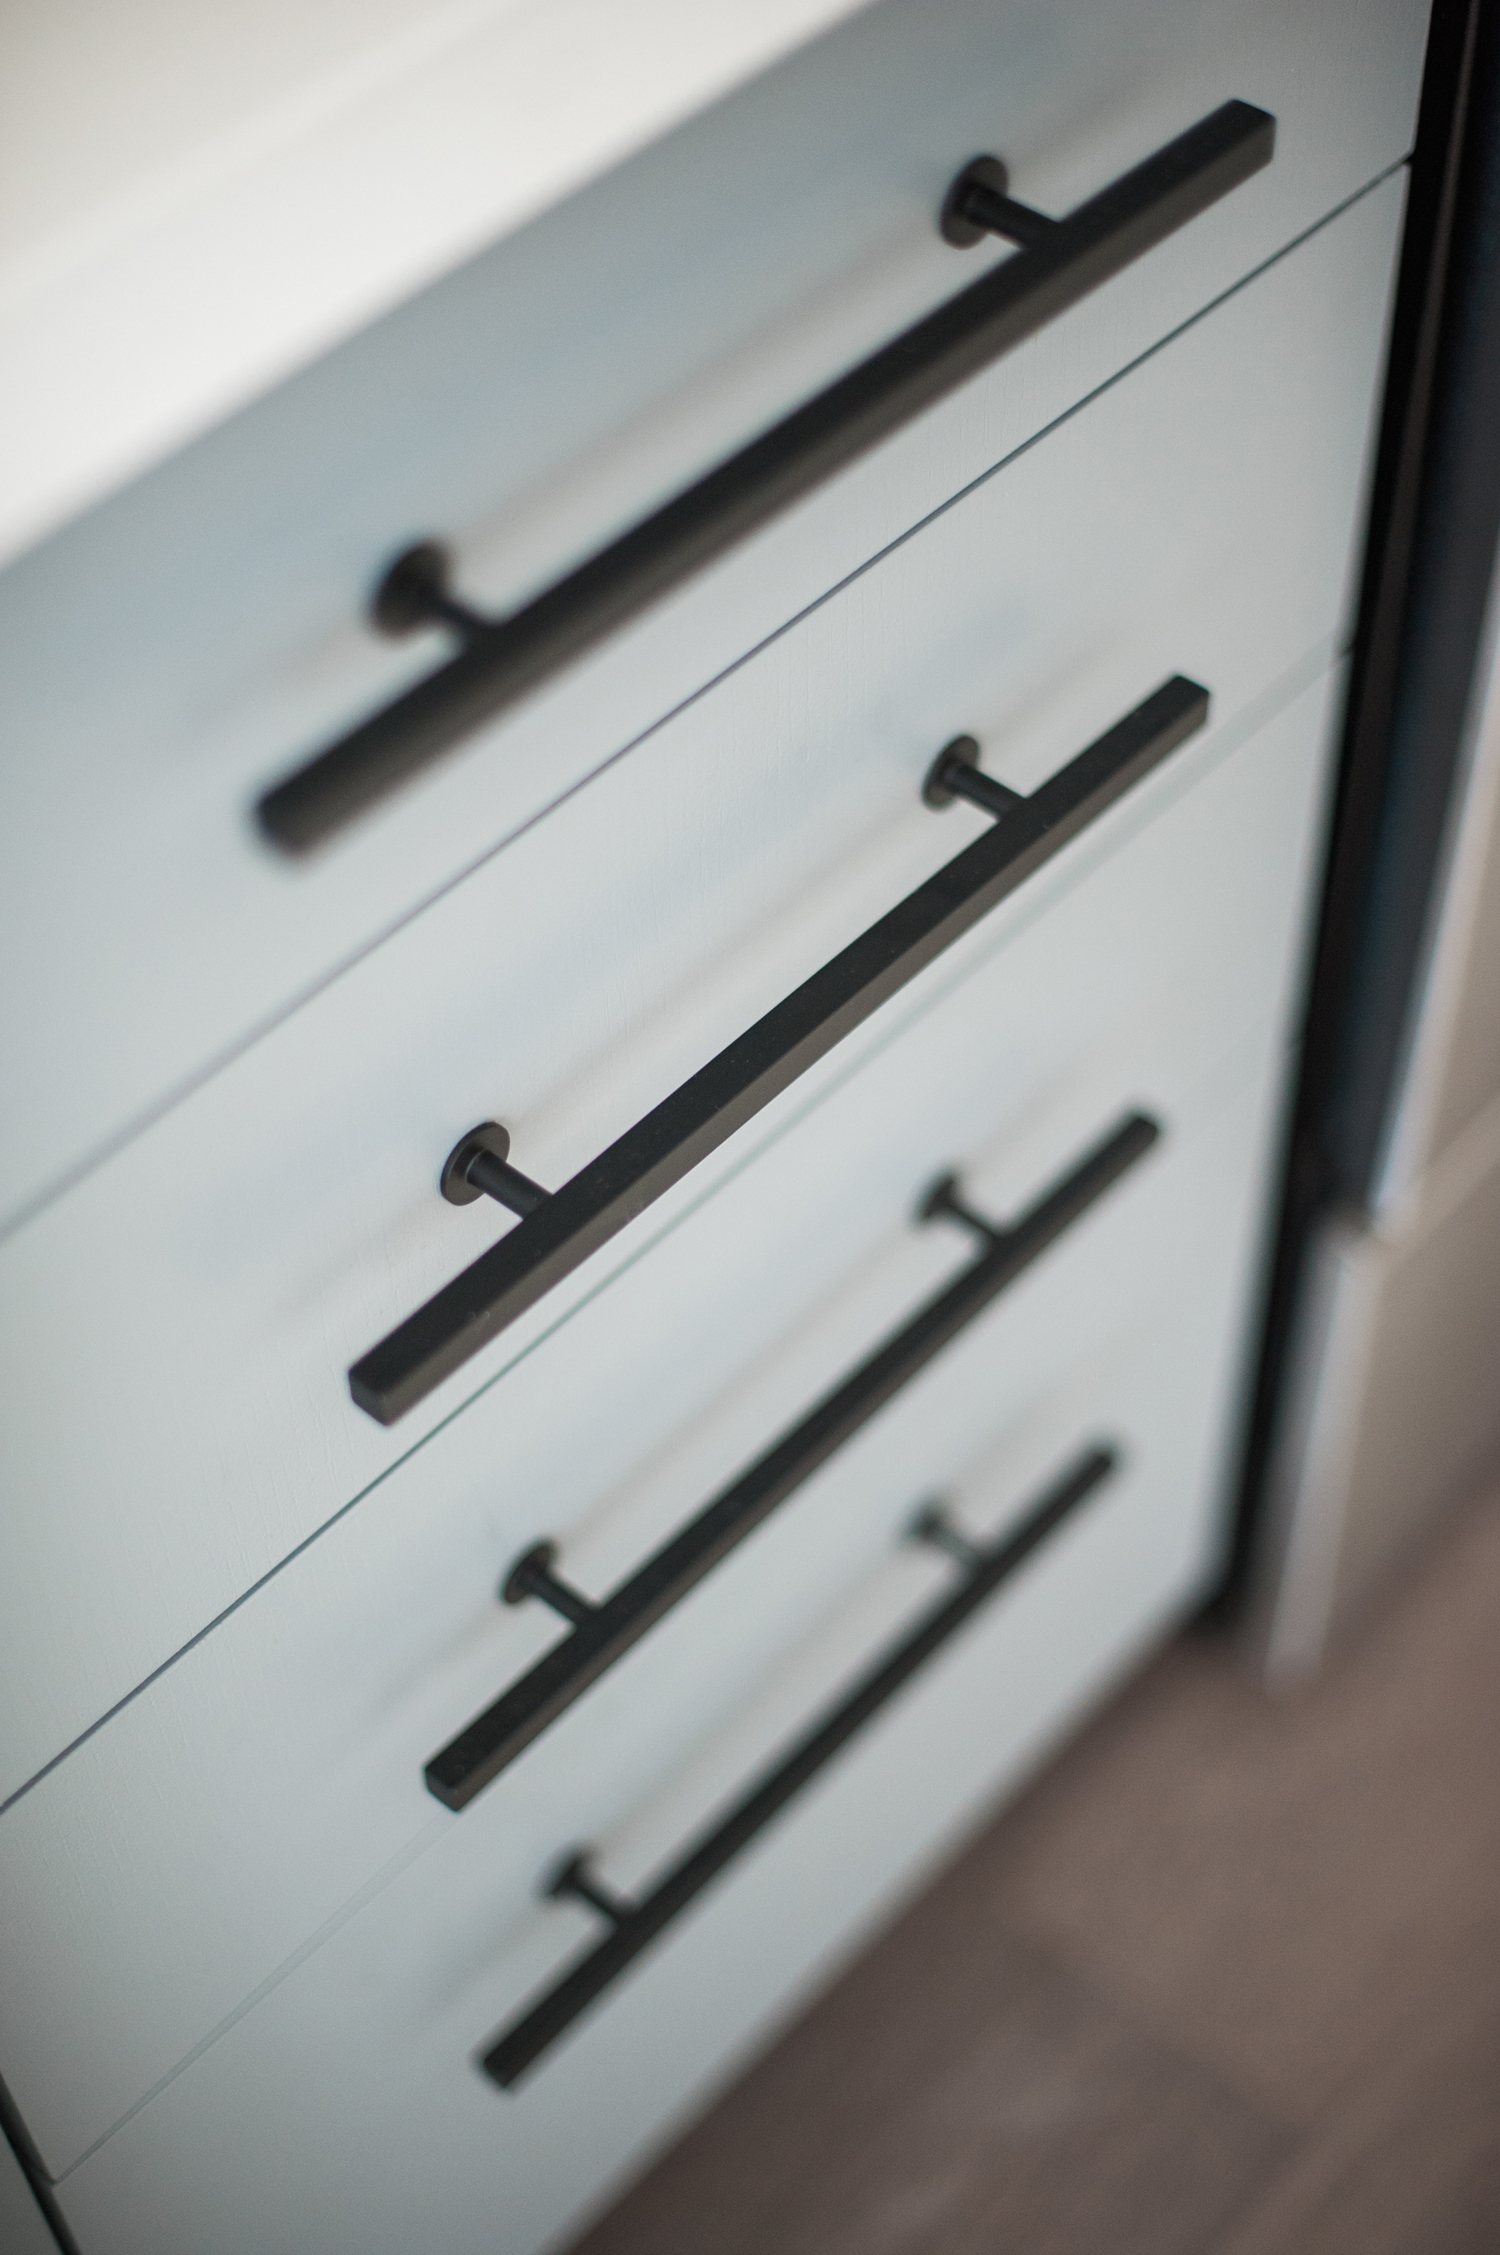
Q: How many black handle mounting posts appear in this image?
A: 8